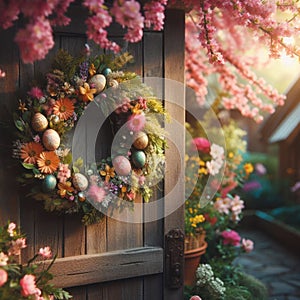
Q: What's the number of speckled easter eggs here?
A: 6